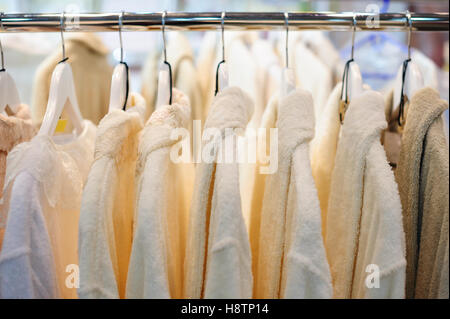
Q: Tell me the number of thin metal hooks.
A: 8